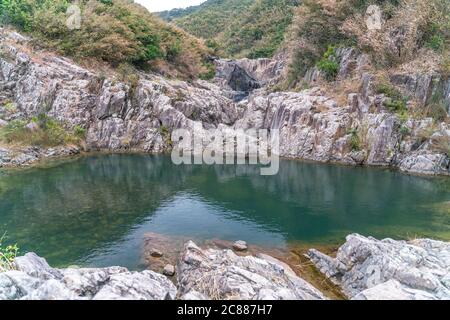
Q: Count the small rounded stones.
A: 3